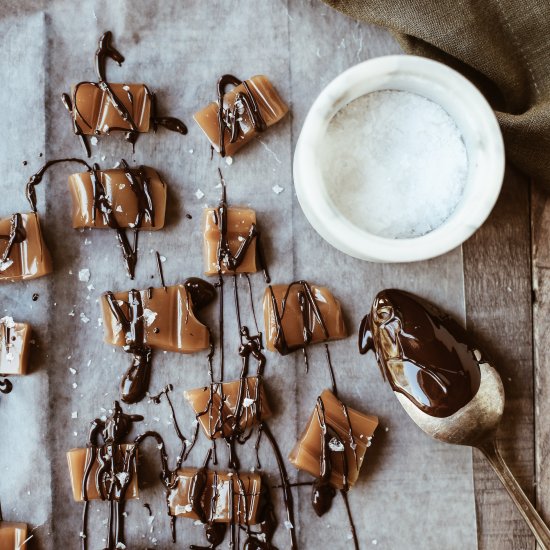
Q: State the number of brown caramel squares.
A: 13